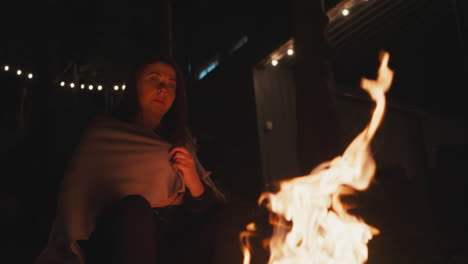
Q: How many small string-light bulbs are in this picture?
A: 13